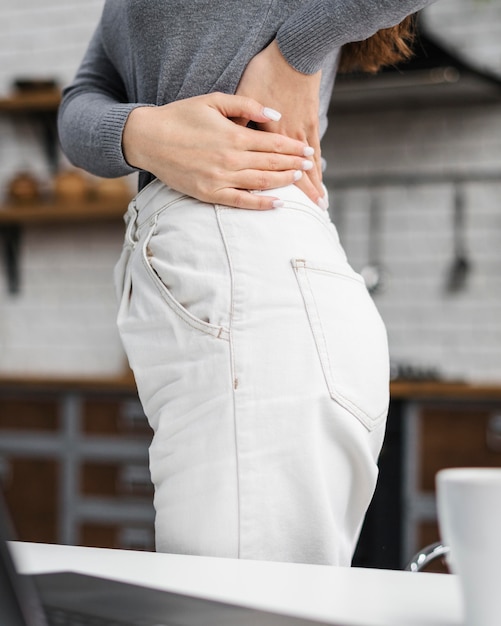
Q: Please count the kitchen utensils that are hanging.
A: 2